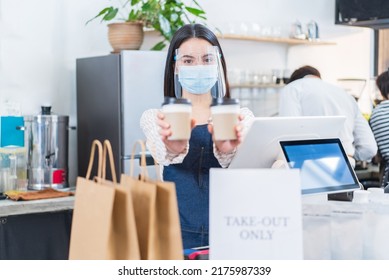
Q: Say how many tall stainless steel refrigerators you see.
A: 1